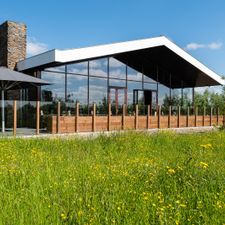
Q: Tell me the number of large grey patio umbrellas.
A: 1